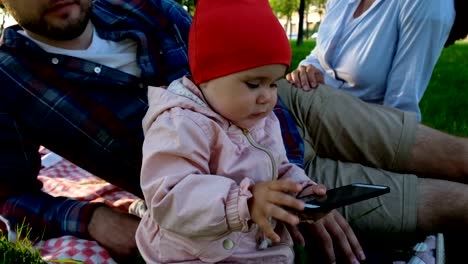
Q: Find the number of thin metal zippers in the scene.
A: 1